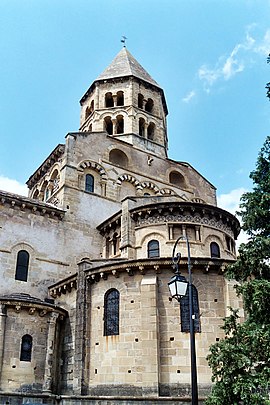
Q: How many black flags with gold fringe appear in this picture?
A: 0